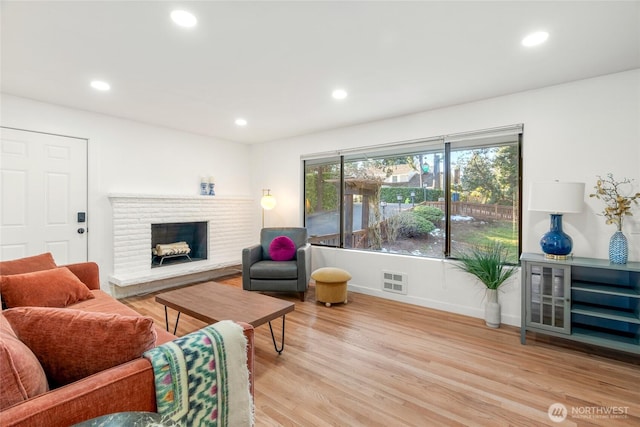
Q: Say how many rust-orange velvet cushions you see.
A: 4